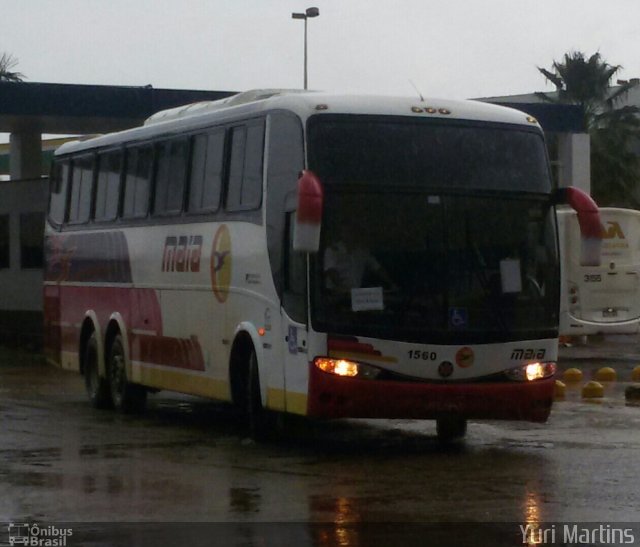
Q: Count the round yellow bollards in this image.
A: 5